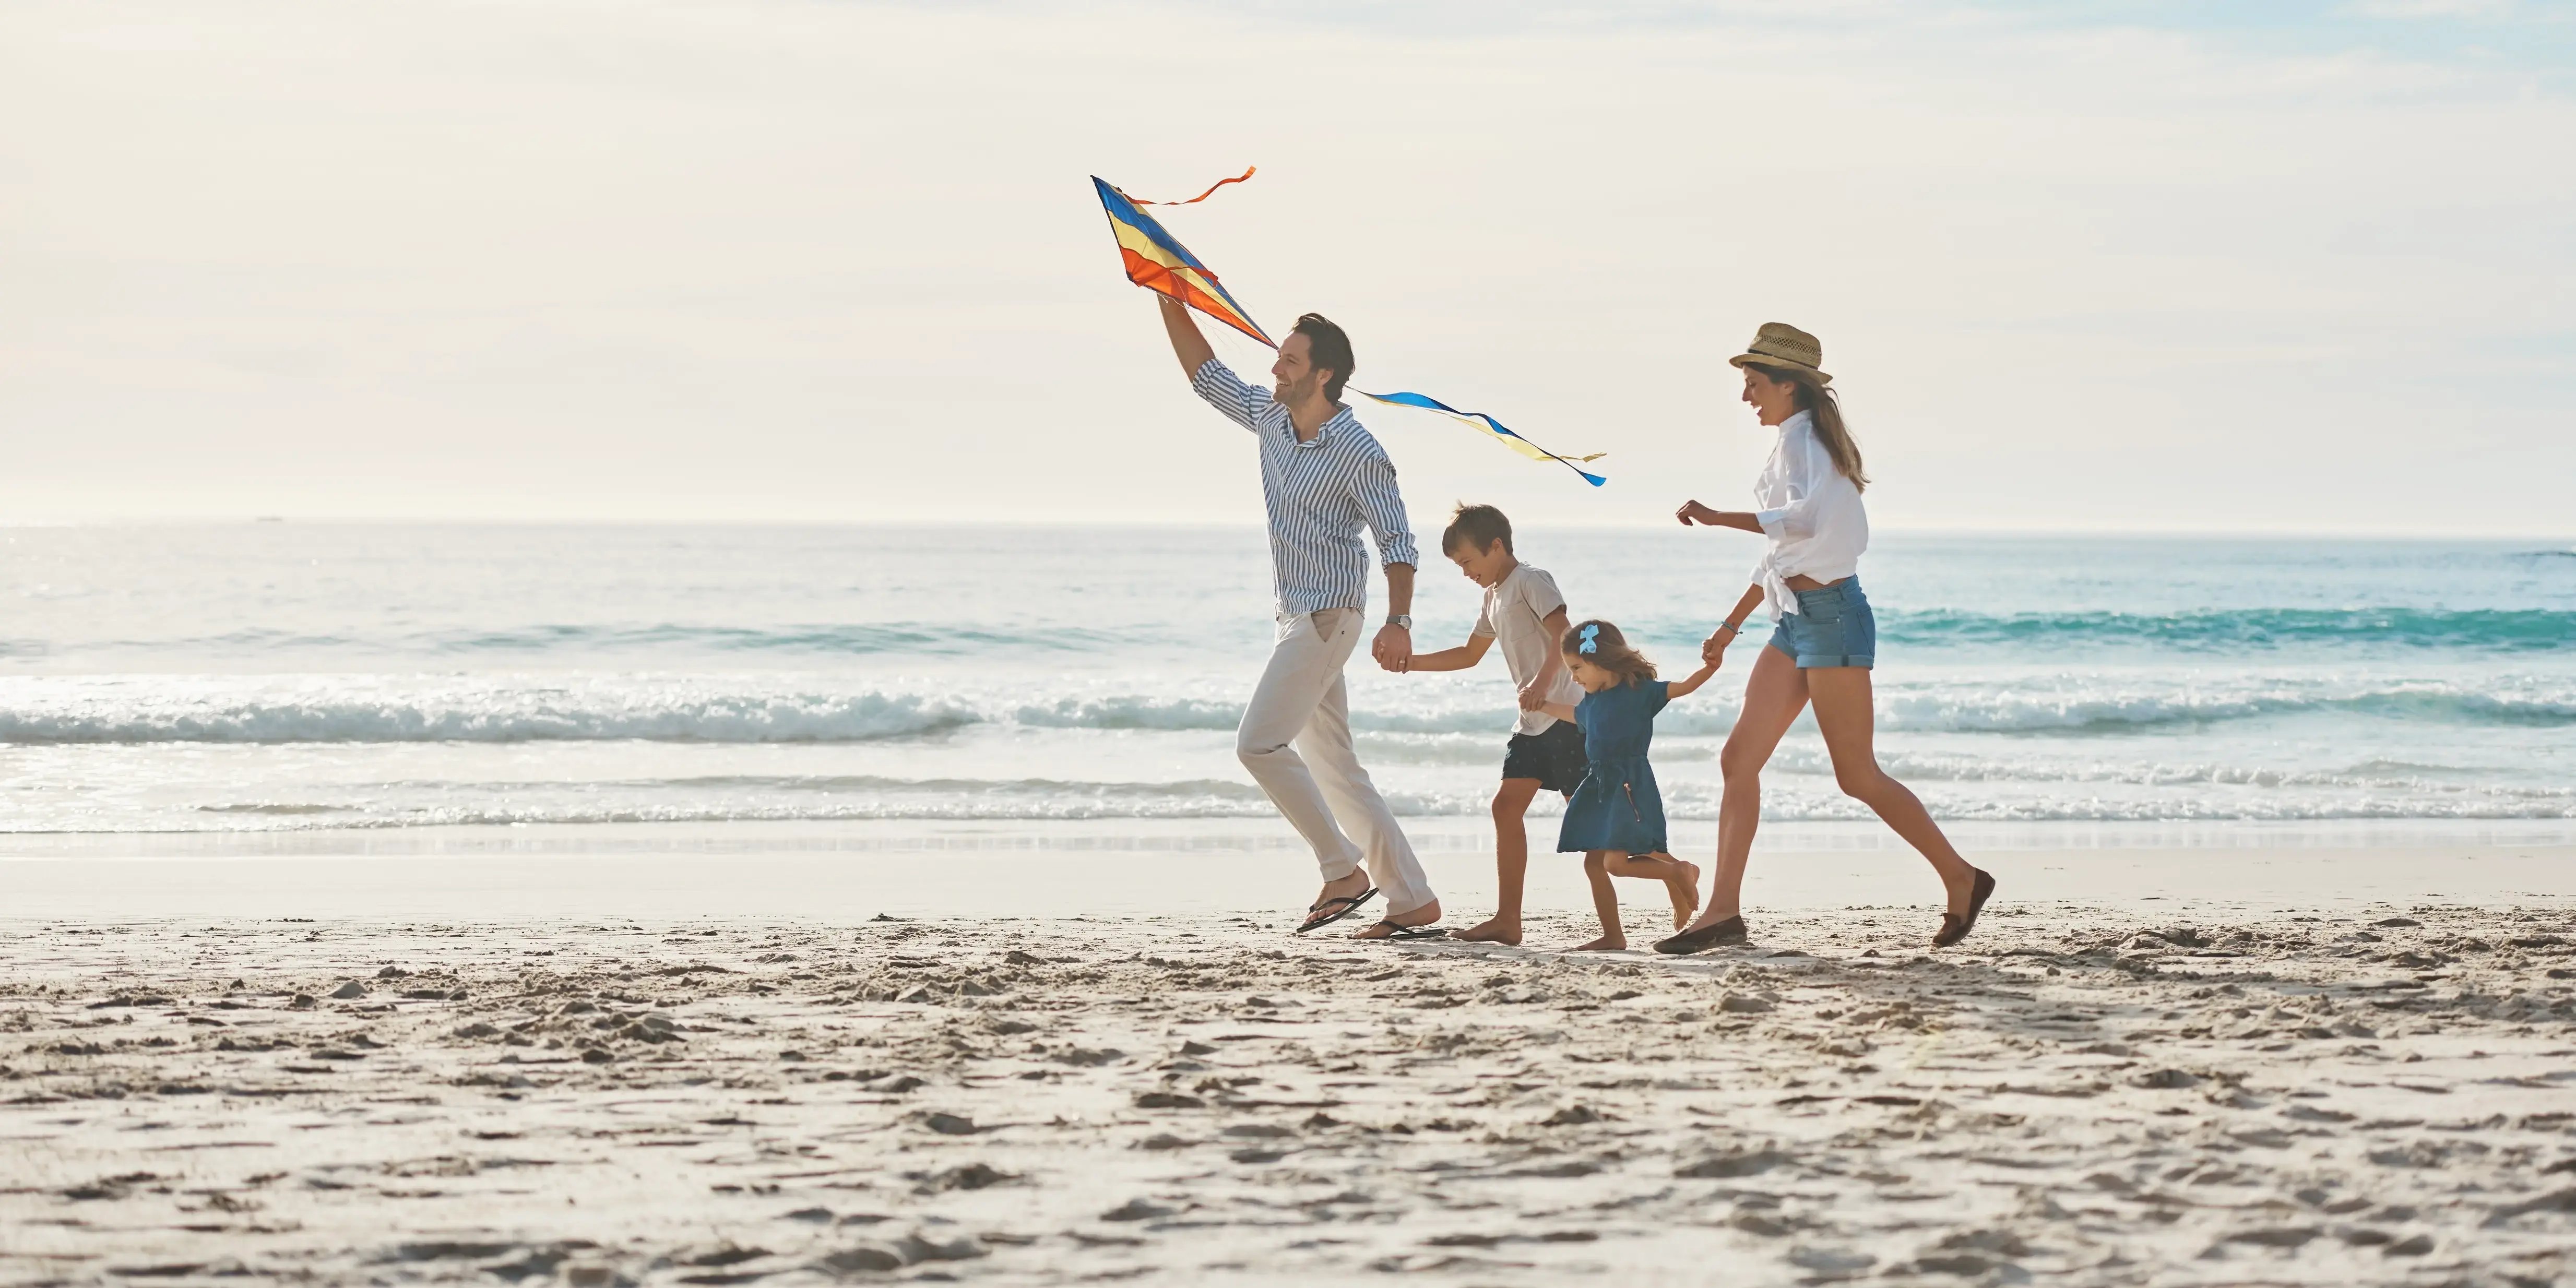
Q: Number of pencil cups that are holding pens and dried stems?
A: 0